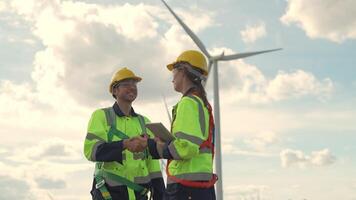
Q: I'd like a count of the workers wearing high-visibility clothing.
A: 2